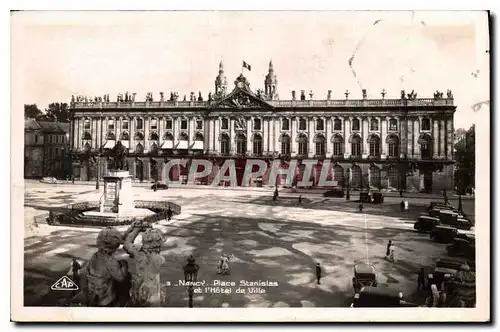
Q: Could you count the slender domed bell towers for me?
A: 2